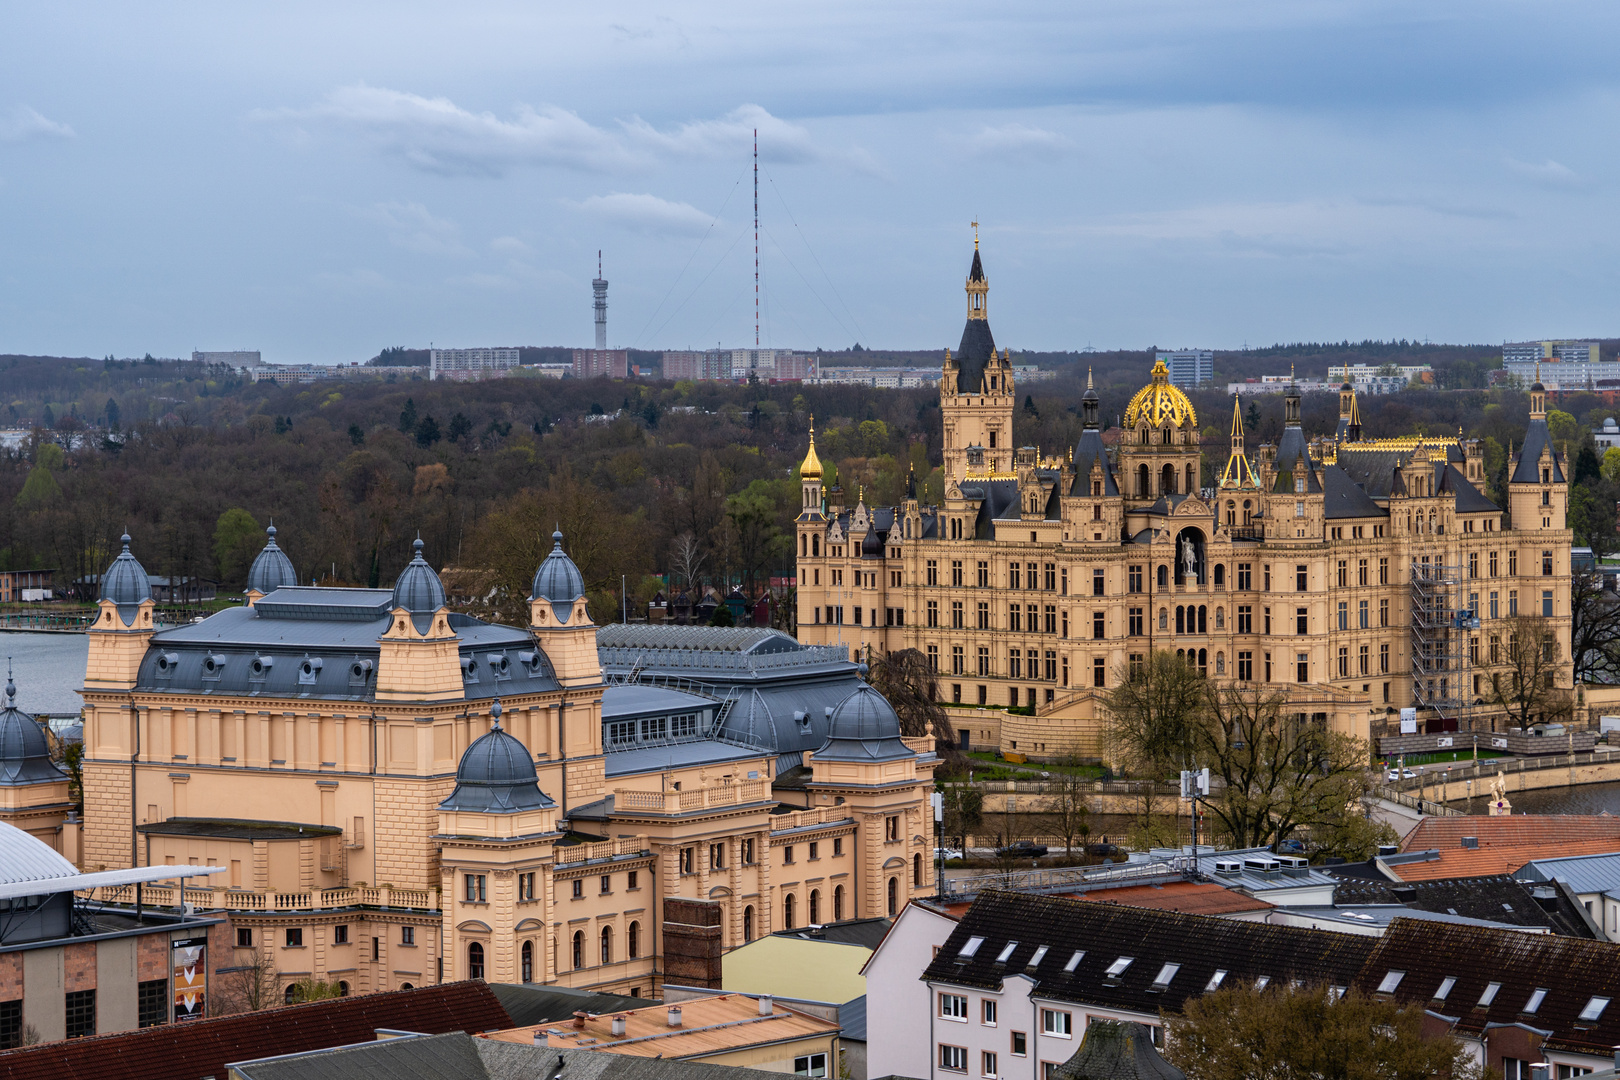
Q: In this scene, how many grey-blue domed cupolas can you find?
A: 7